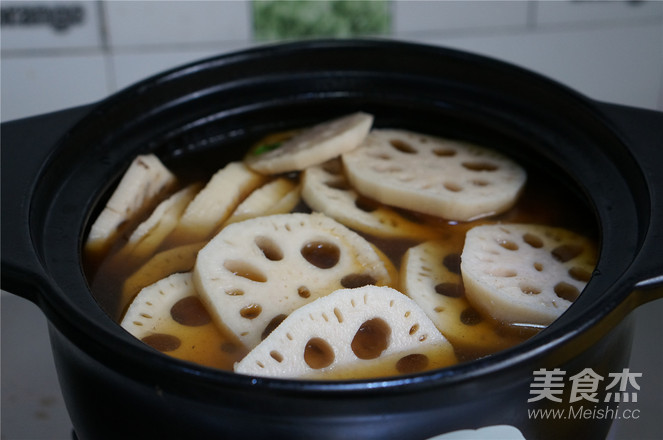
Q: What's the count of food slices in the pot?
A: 13